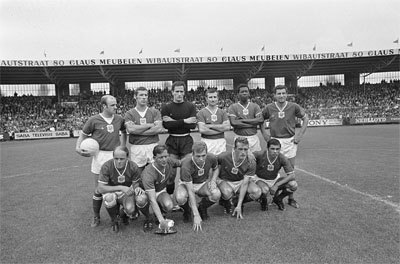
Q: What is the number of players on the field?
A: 11